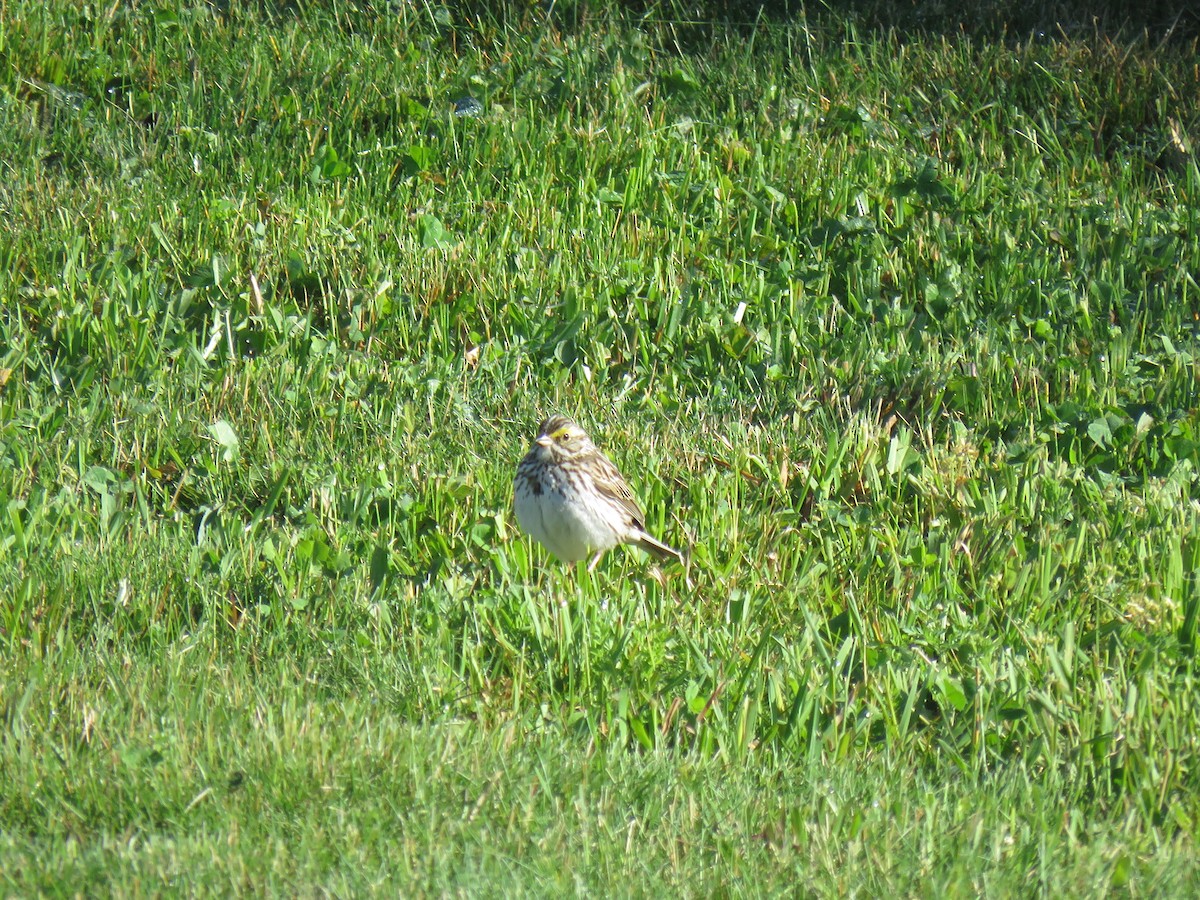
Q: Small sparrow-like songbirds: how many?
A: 1